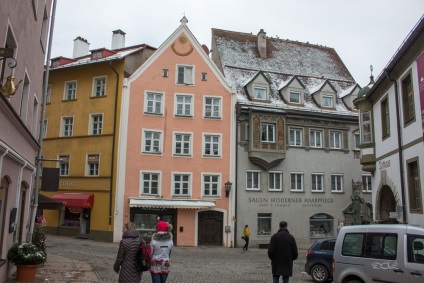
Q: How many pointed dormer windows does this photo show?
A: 4